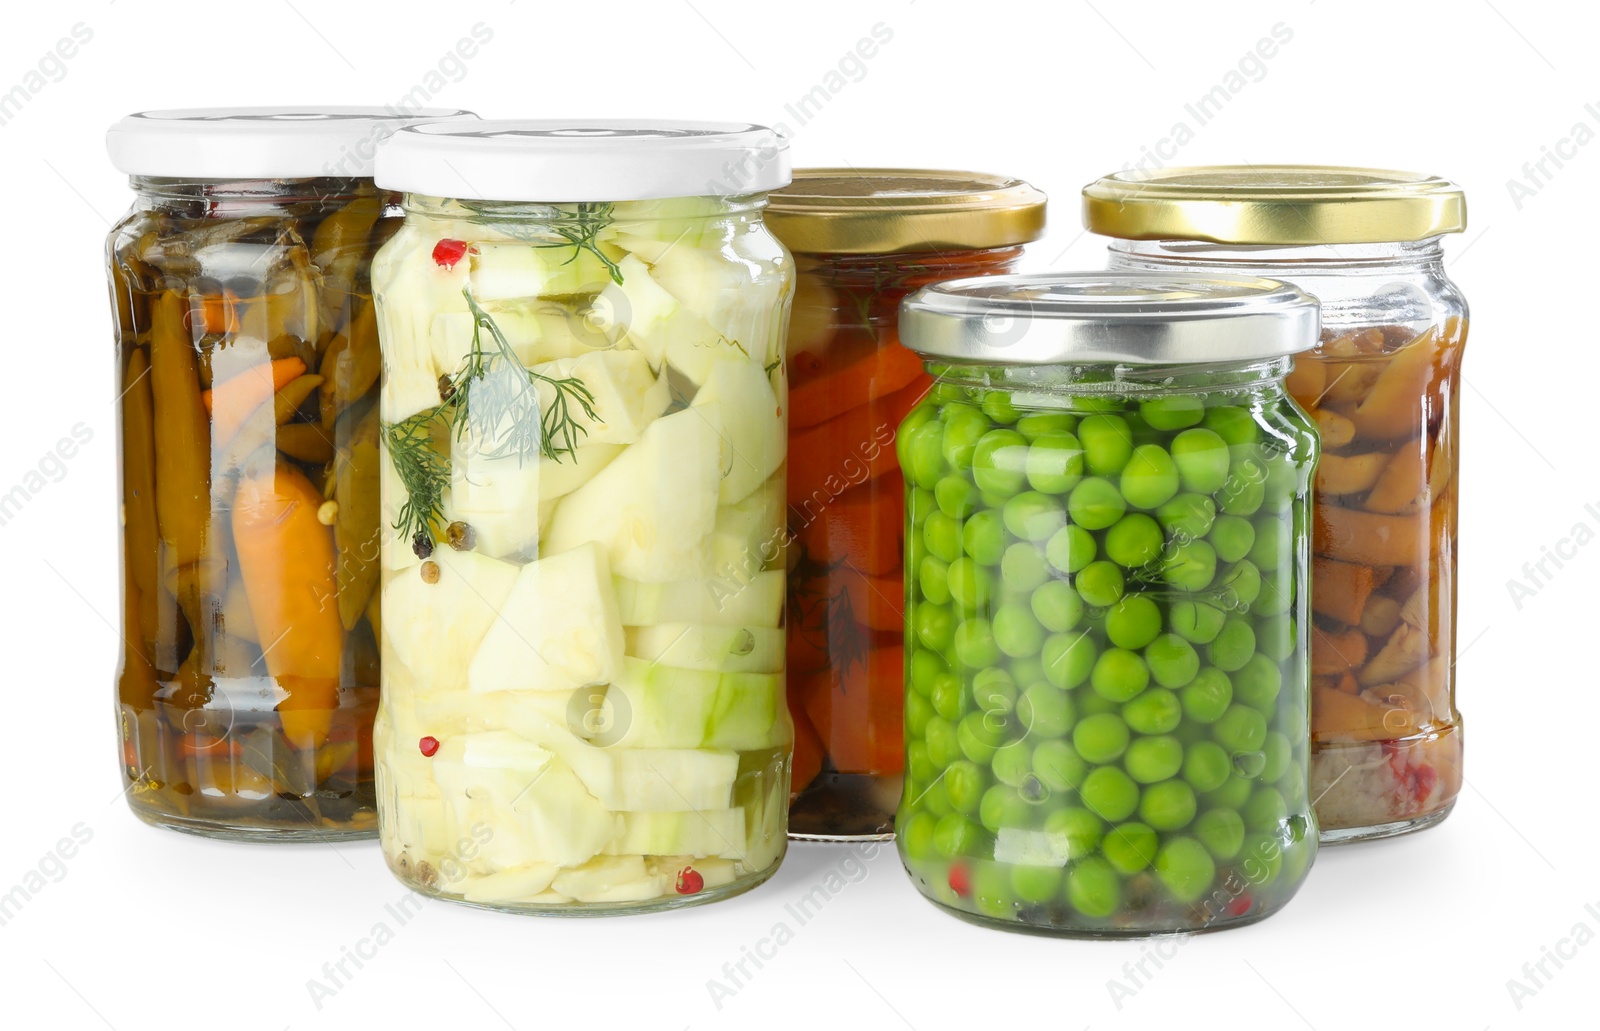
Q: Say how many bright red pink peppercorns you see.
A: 5